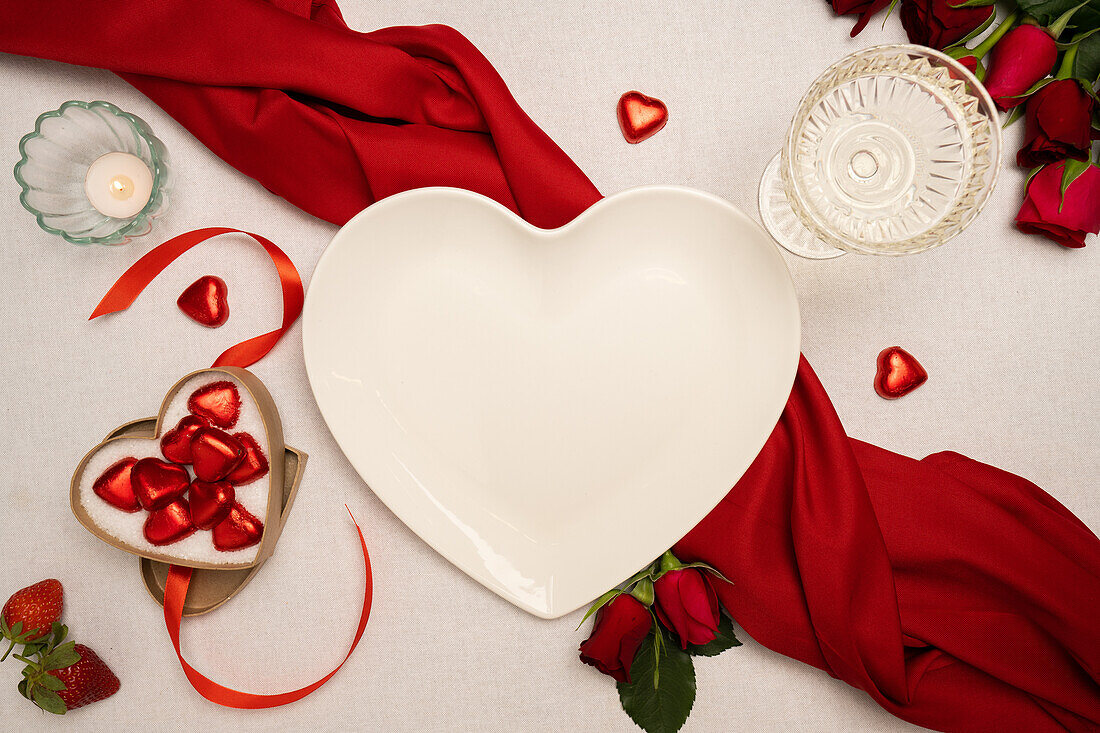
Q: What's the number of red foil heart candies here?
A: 12